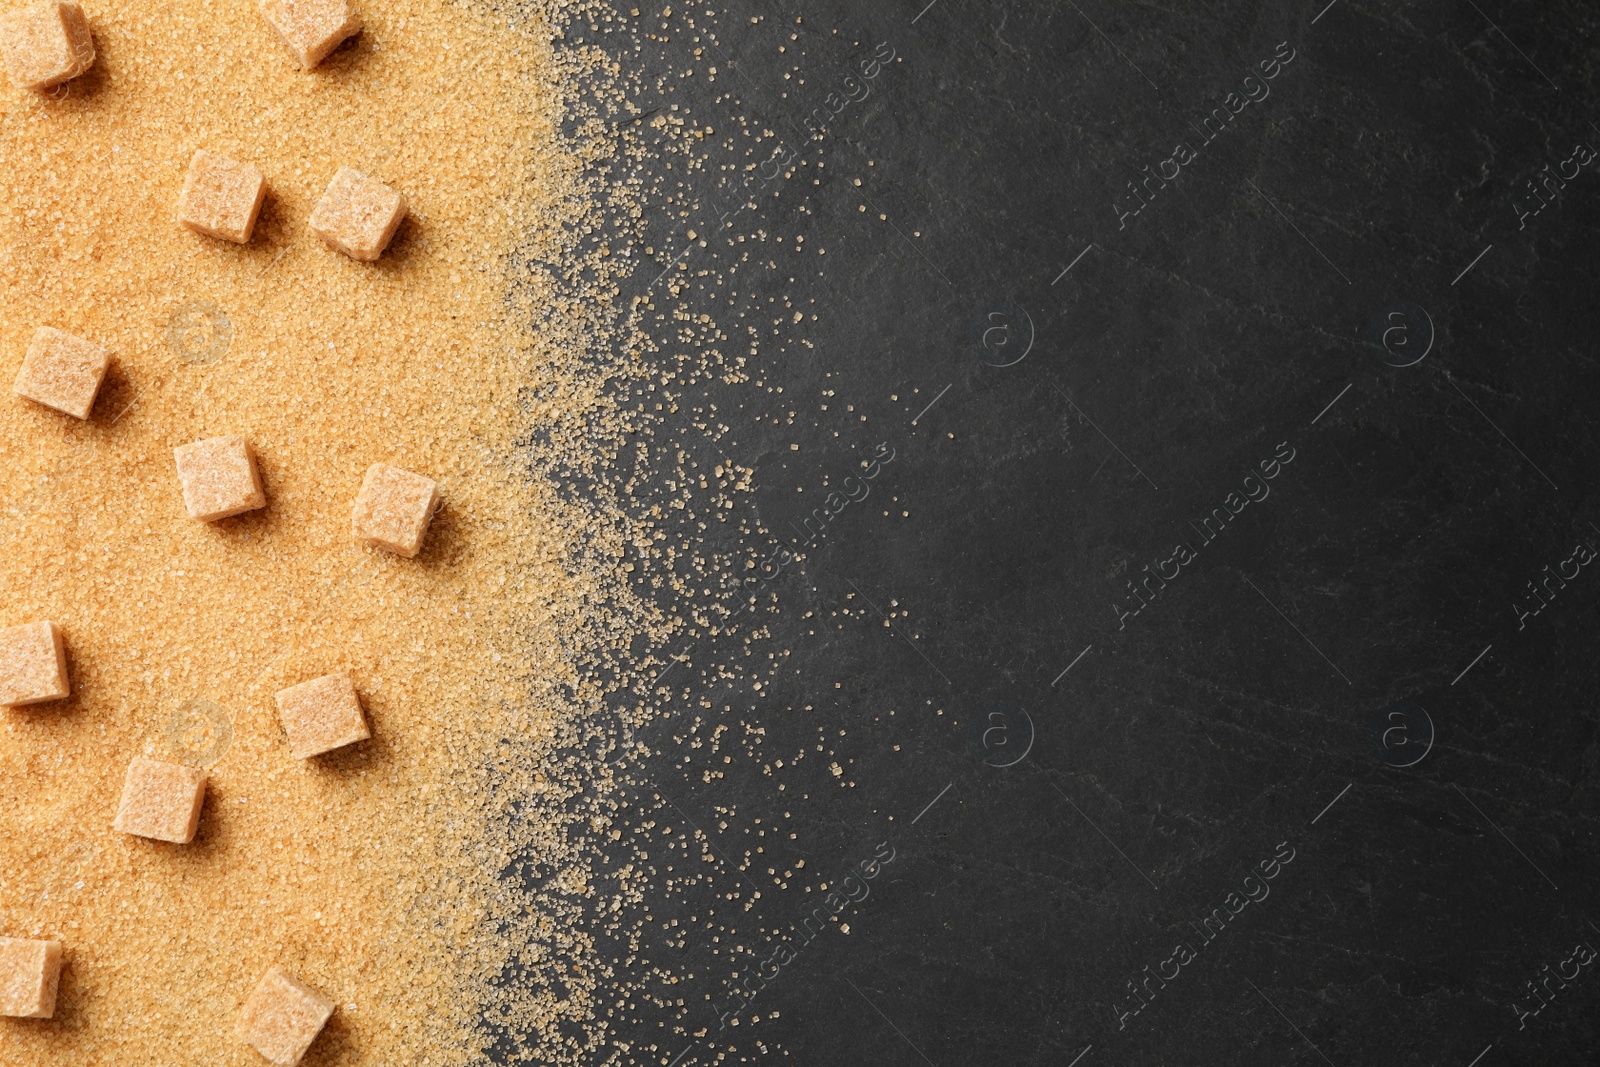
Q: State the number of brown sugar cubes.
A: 12